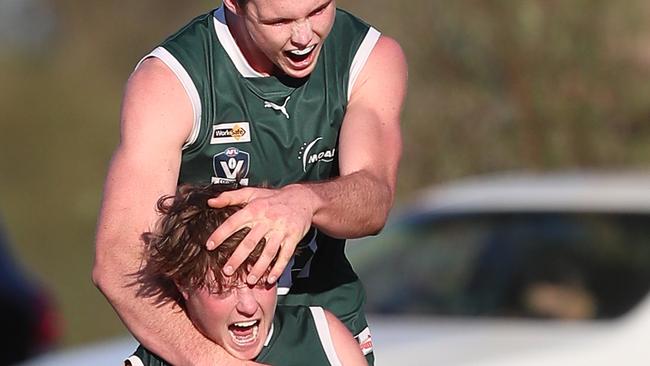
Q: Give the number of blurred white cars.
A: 1